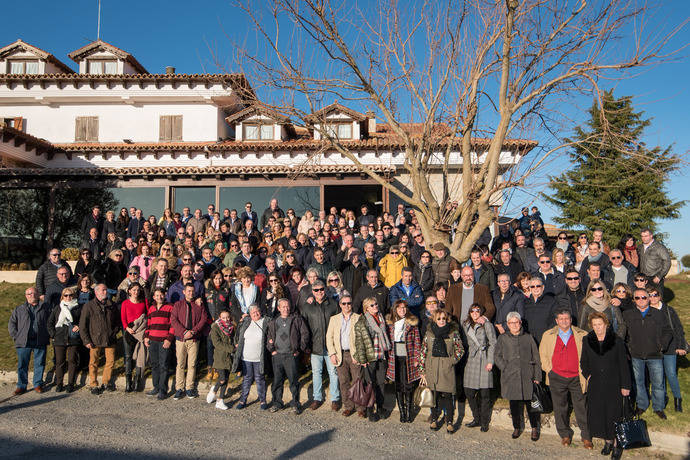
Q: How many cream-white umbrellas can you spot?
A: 0